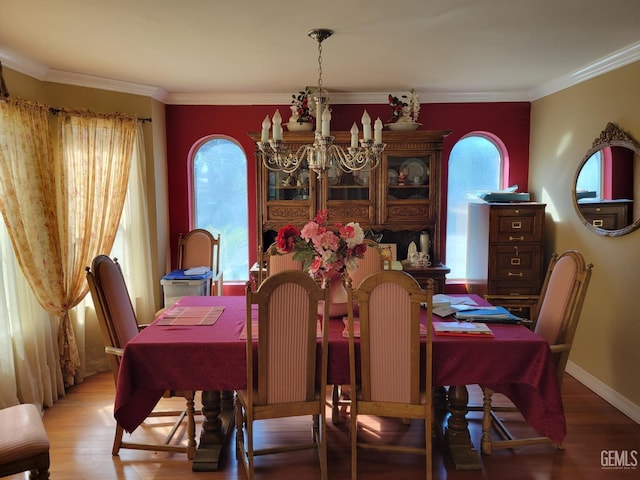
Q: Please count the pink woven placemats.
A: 3